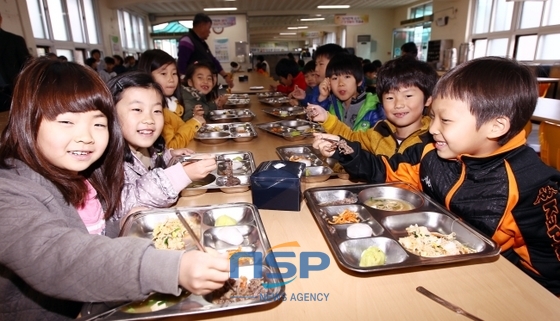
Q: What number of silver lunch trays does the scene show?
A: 12